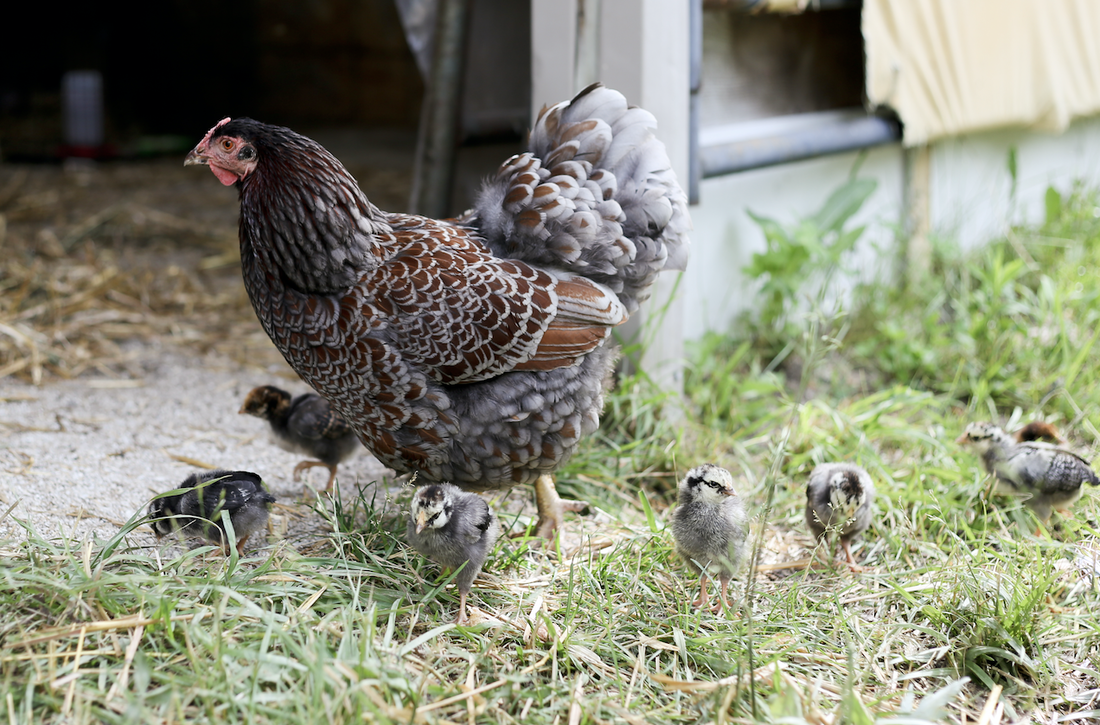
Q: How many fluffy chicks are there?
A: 7